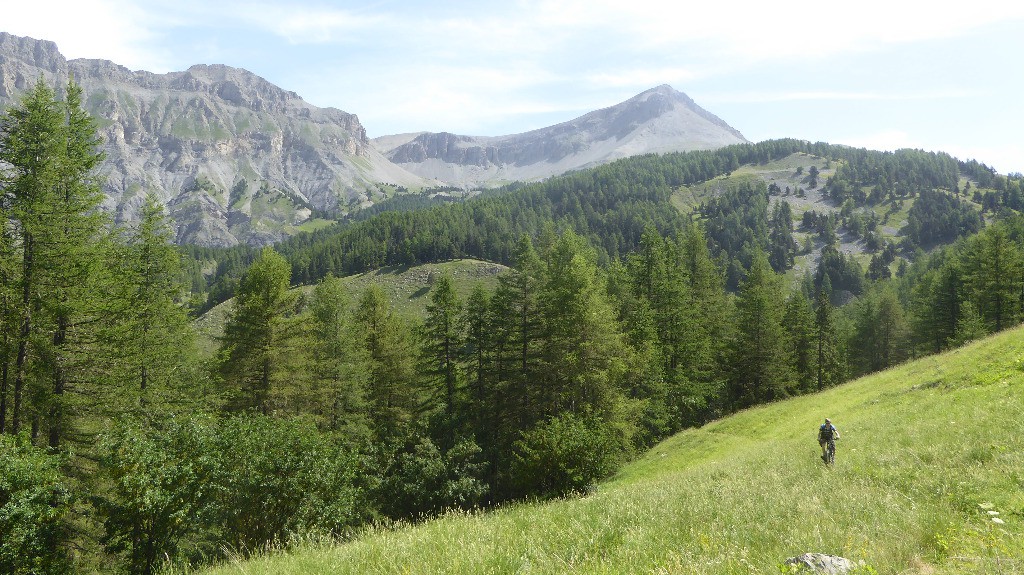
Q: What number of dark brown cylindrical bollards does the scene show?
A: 0